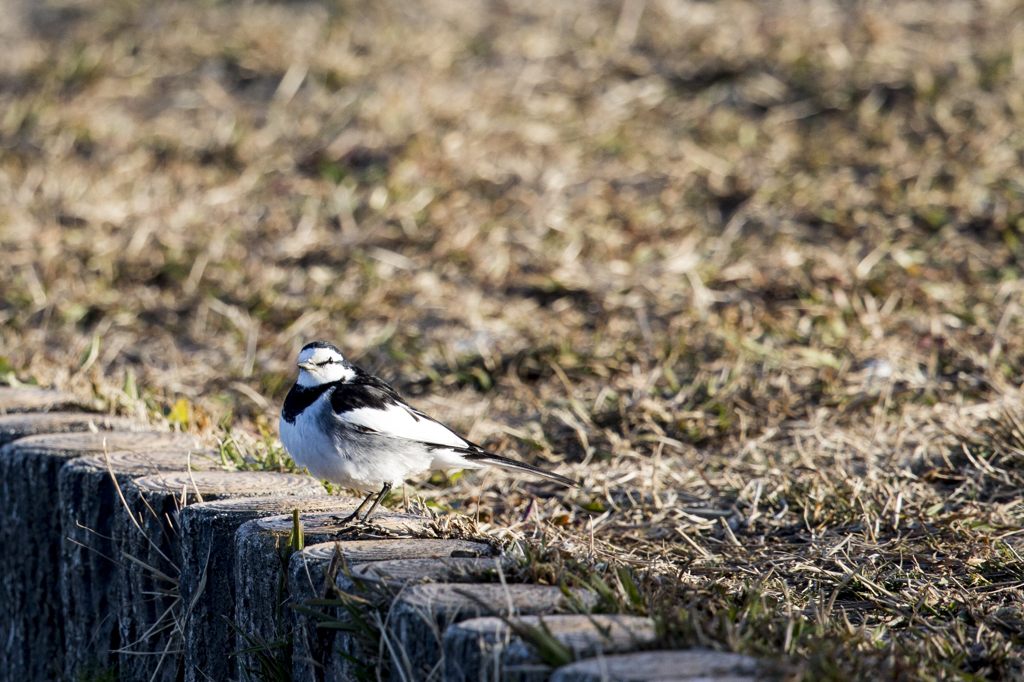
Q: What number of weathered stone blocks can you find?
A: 12